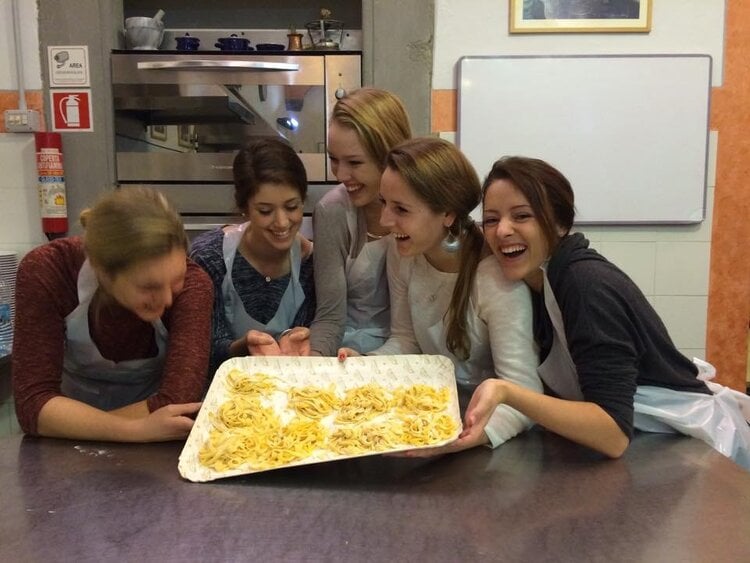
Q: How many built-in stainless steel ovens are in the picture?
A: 1